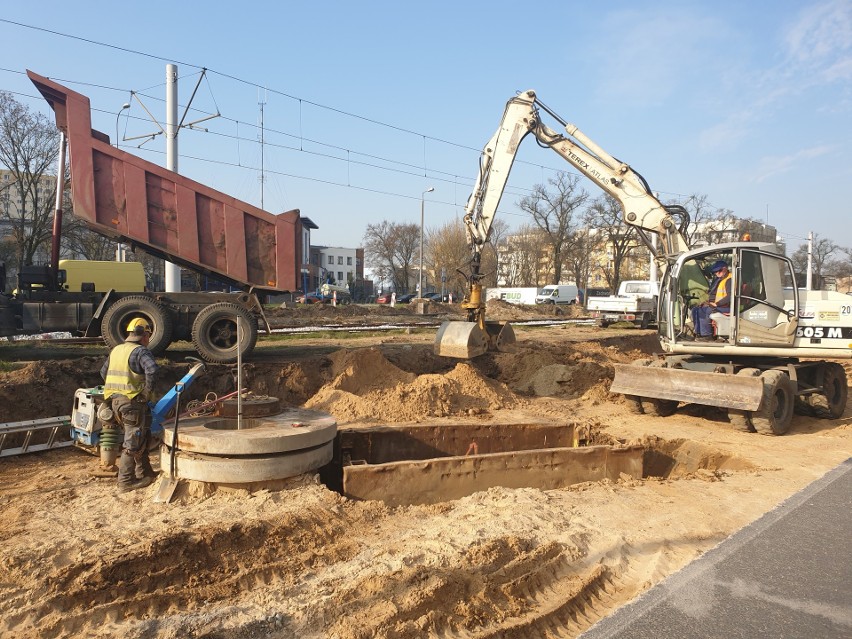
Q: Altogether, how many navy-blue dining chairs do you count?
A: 0